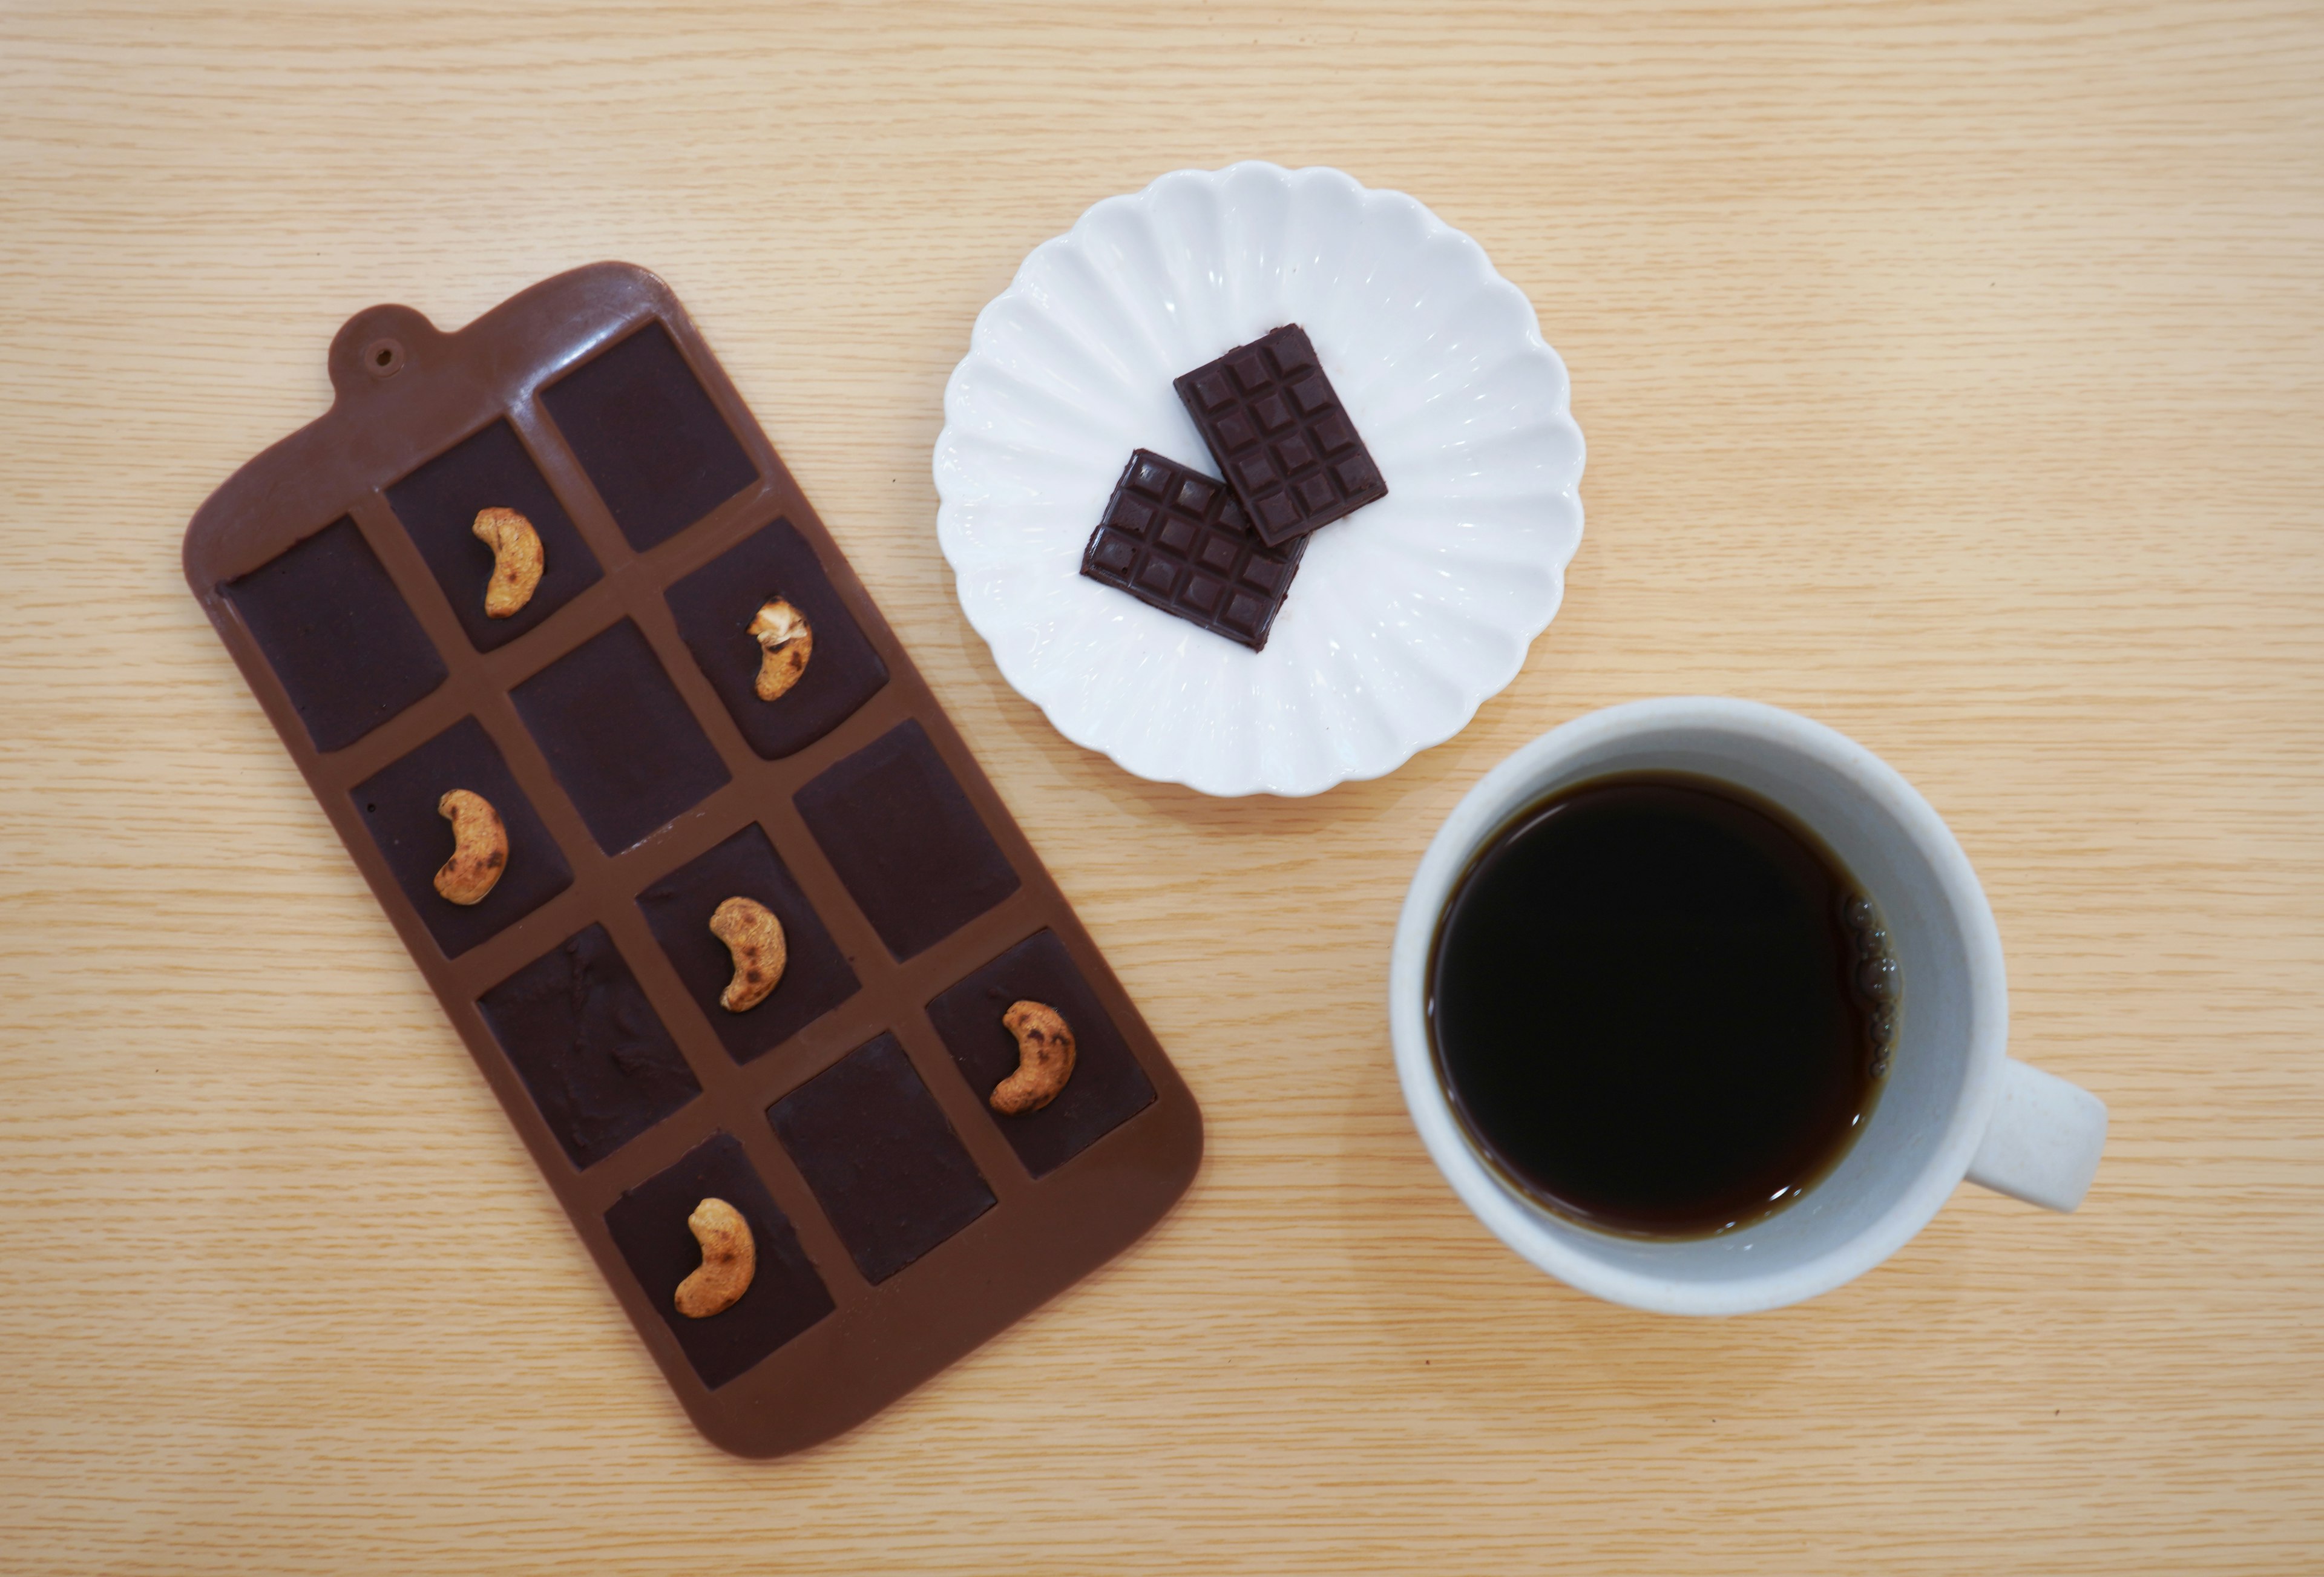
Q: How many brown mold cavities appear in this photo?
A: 12